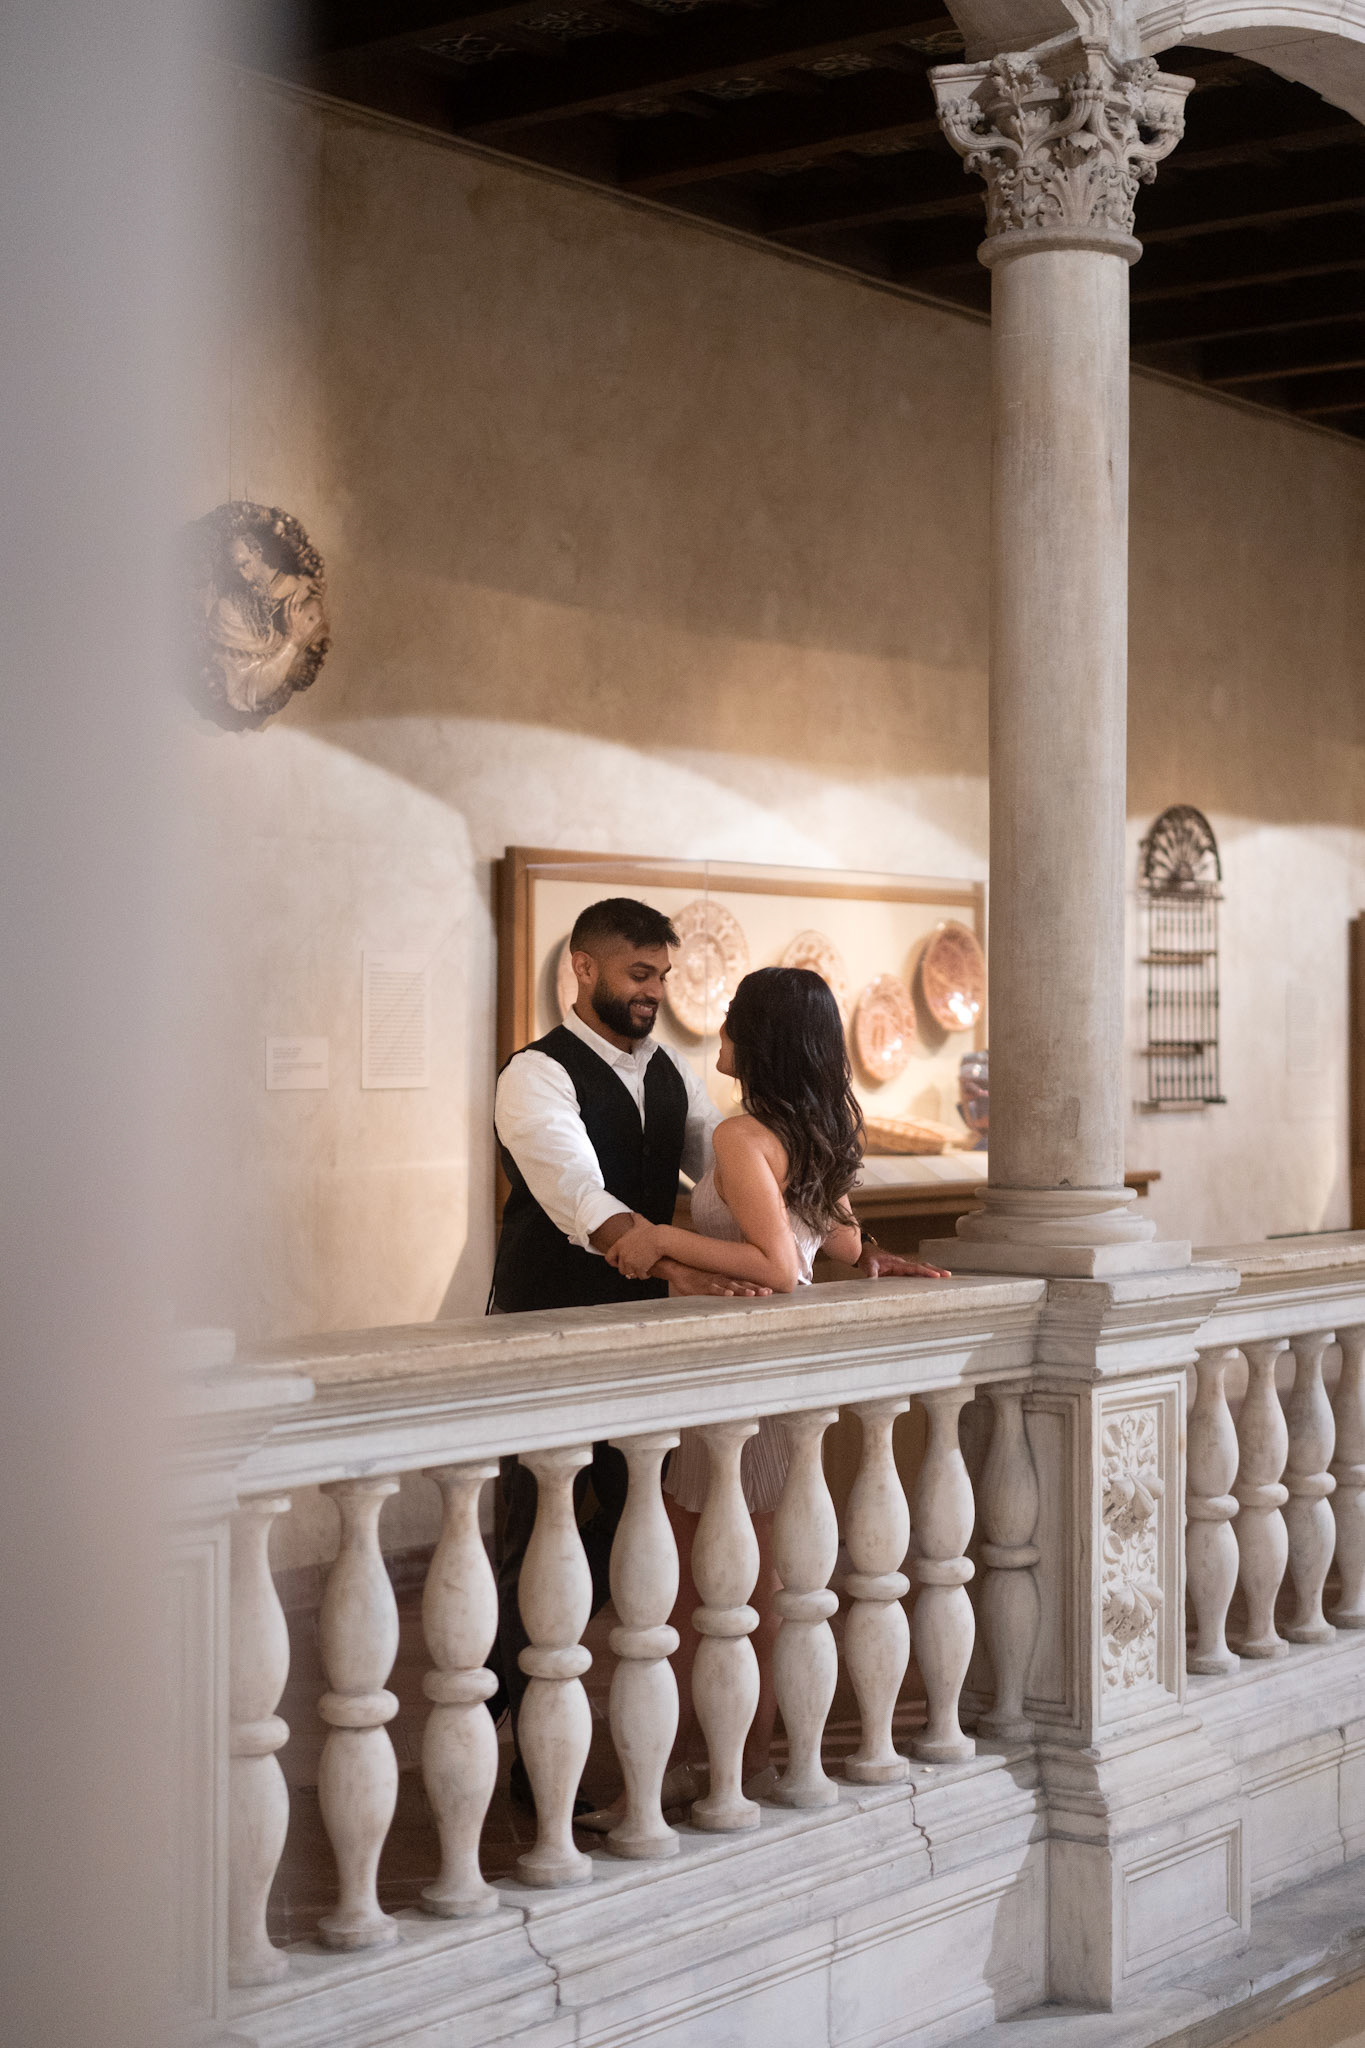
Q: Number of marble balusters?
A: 14